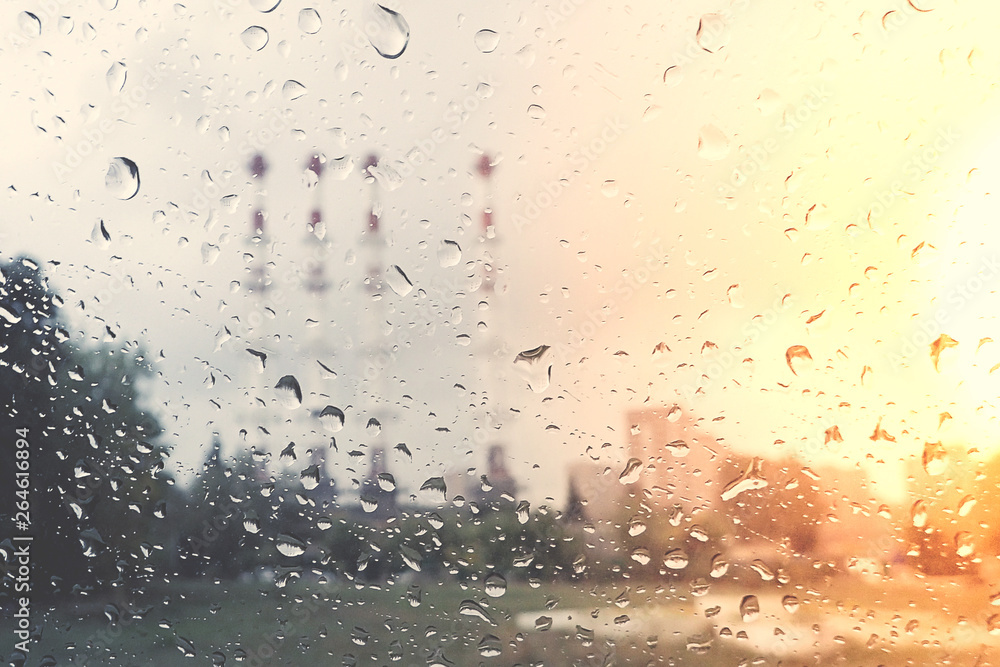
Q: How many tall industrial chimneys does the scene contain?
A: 4